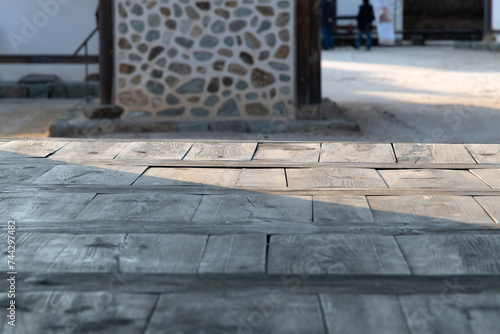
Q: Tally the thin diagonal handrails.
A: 1